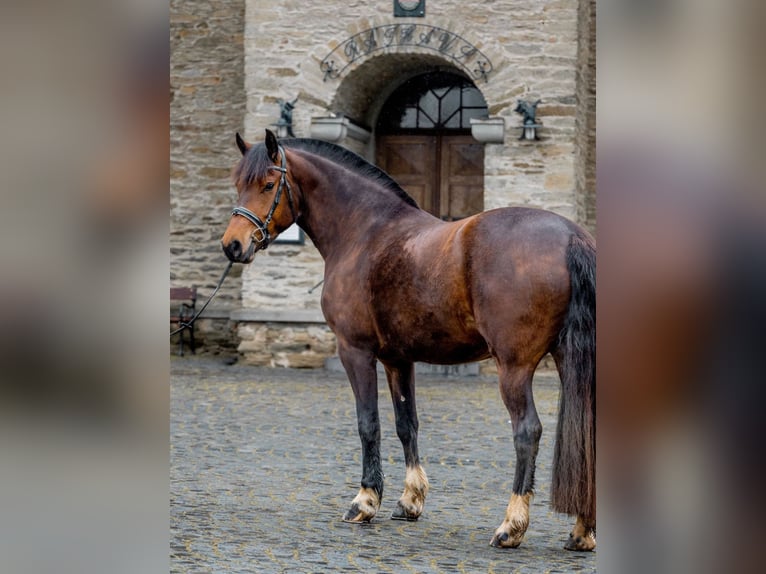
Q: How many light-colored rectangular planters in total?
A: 2